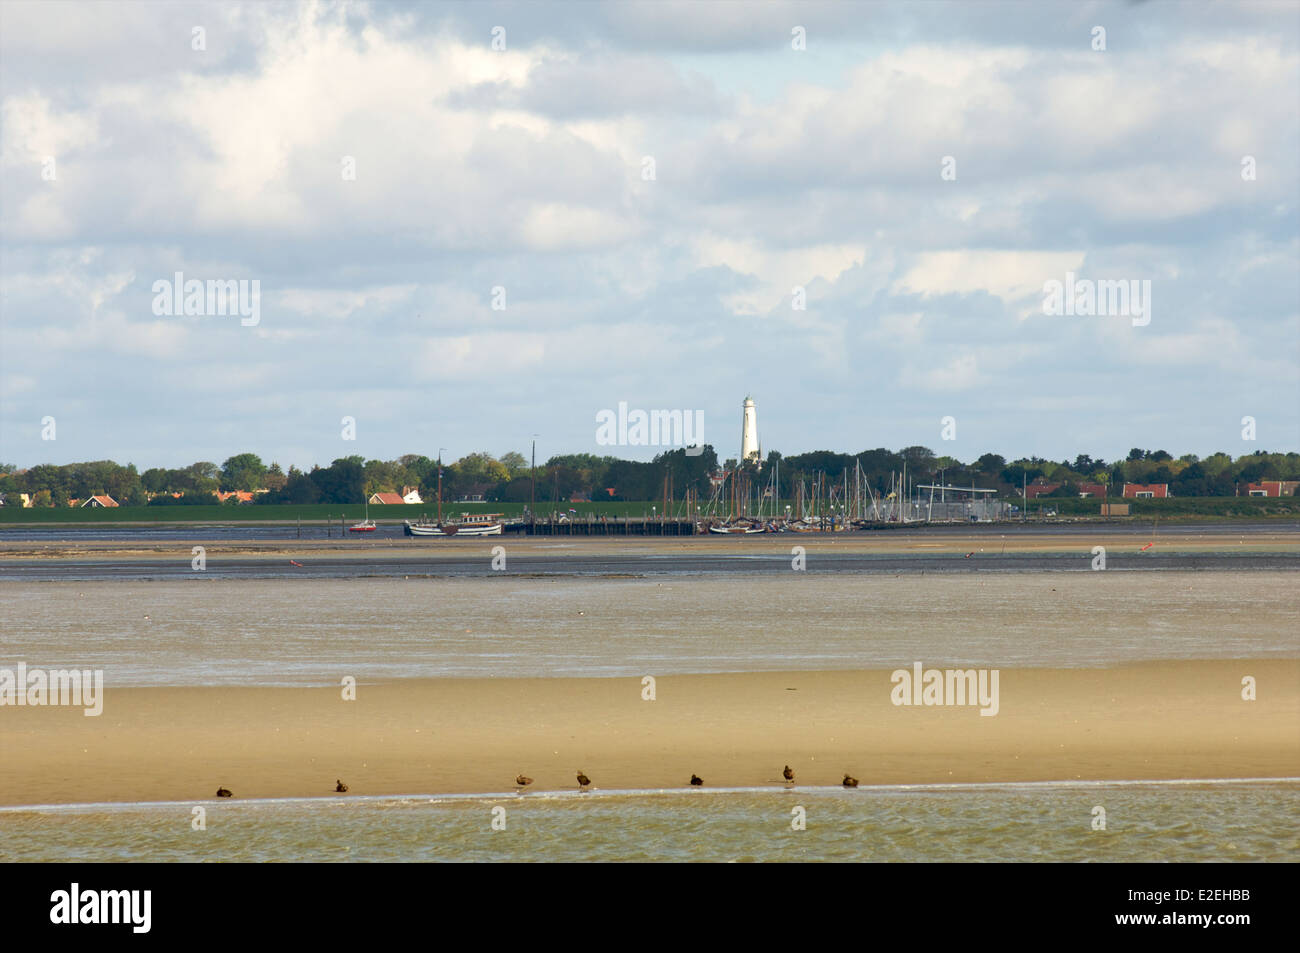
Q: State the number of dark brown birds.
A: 7